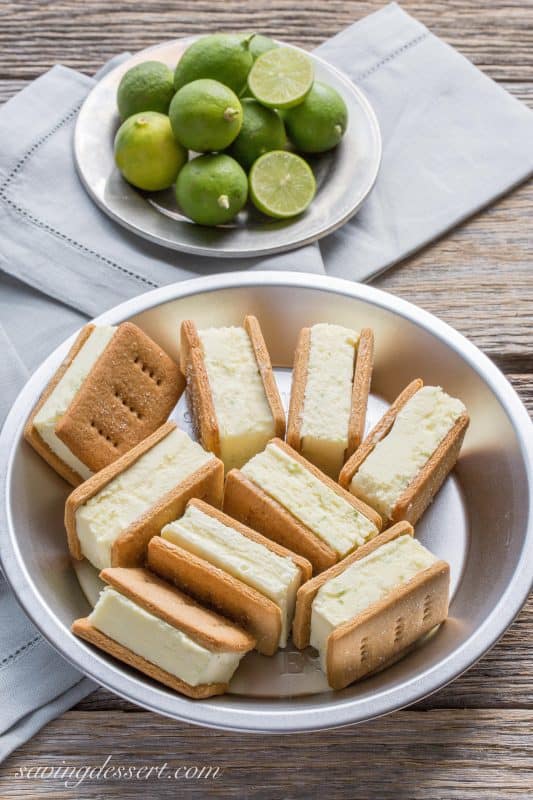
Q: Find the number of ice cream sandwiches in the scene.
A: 9